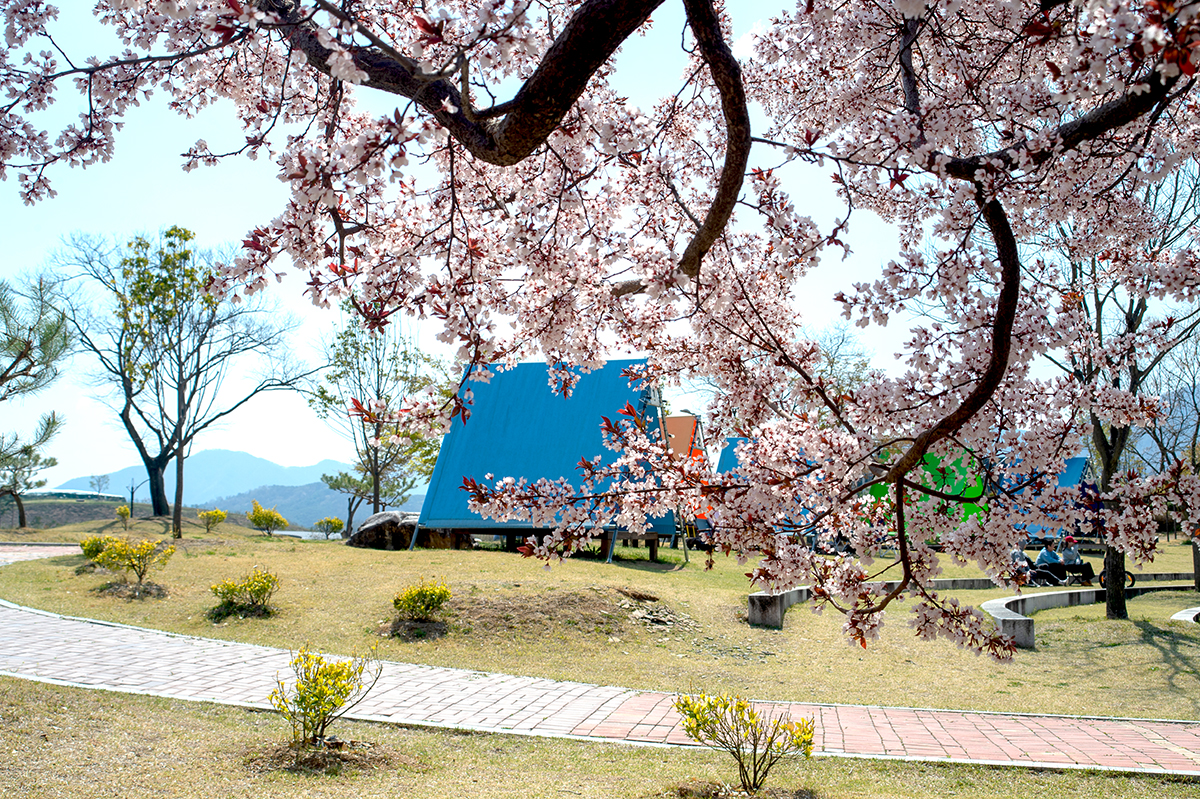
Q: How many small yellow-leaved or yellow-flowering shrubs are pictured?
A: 10